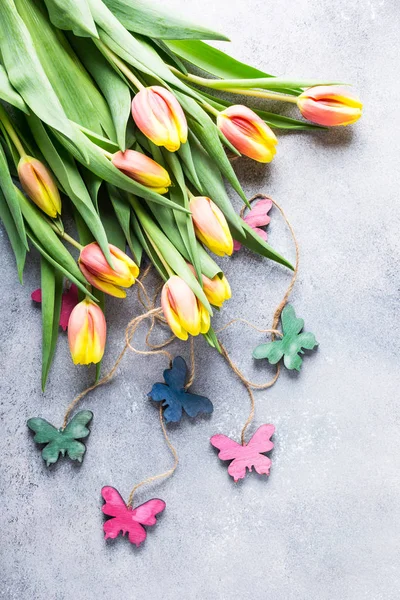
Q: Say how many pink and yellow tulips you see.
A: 10